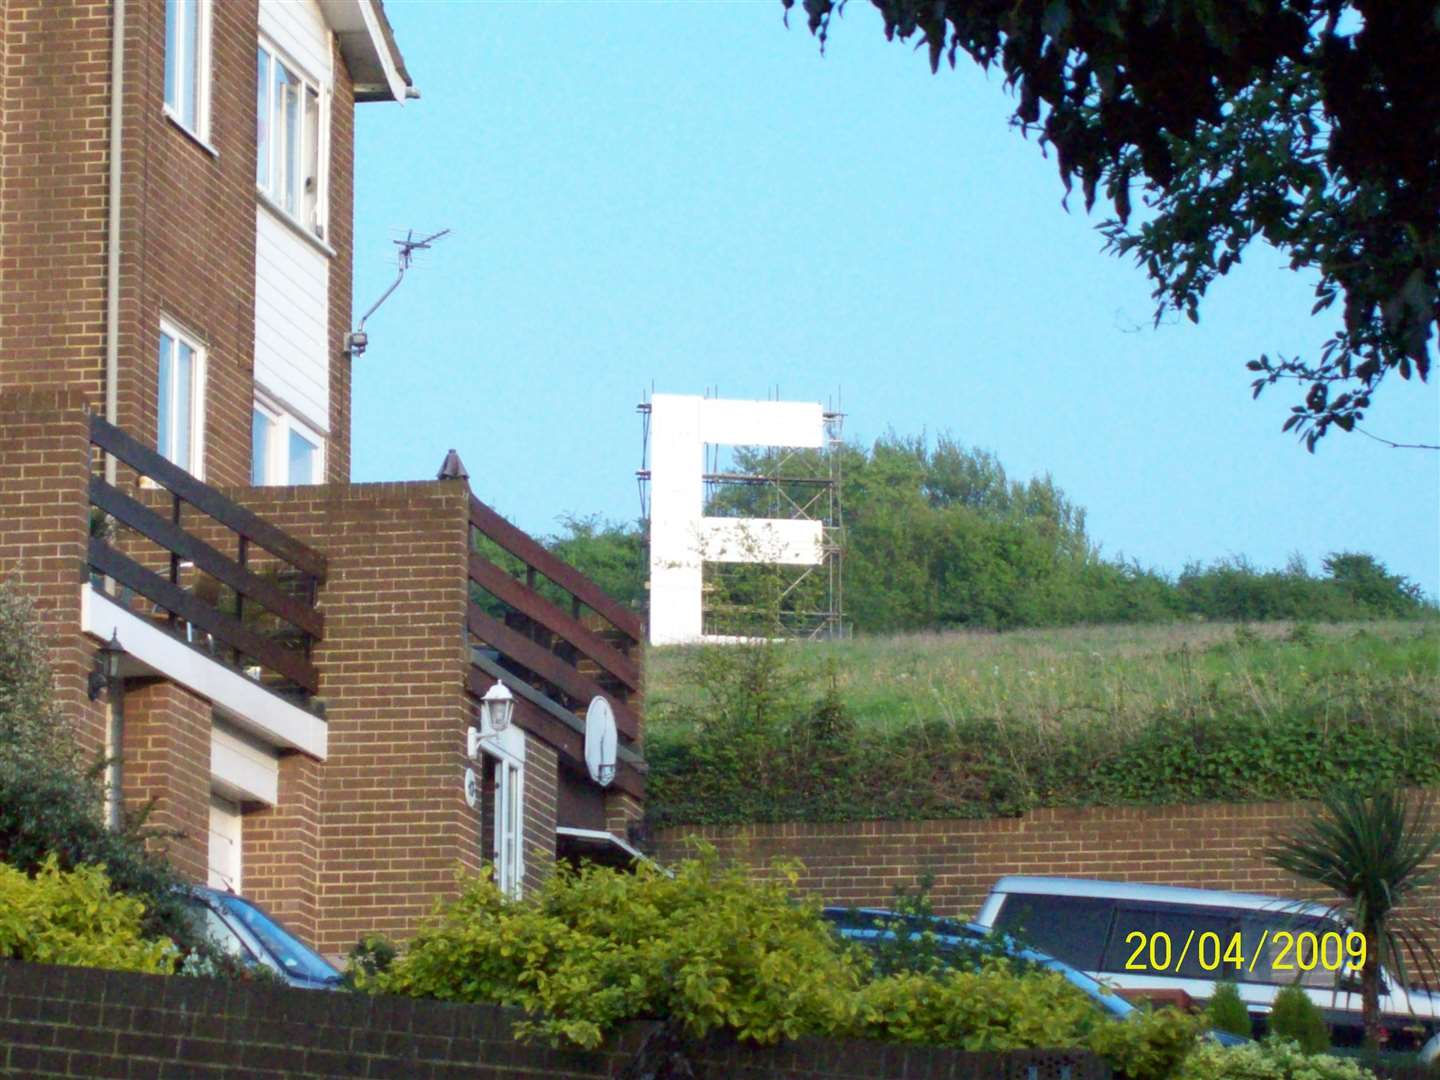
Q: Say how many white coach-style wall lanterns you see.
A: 1